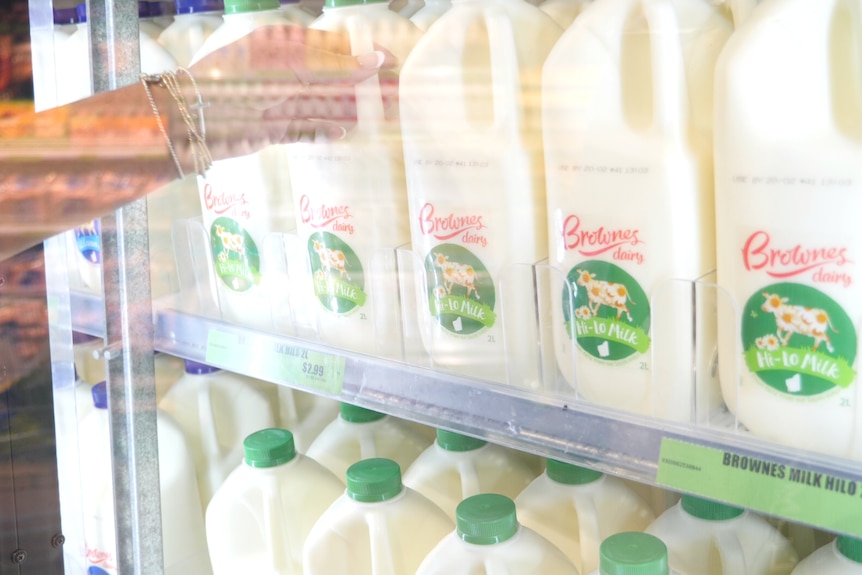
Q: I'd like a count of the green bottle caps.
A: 11